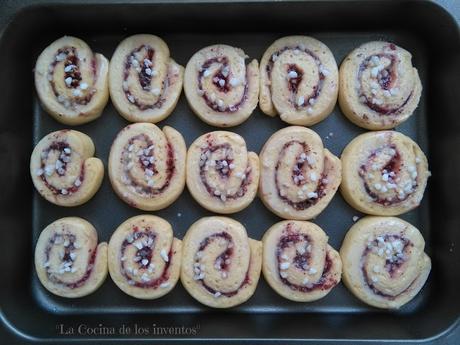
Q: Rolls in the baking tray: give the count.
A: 15